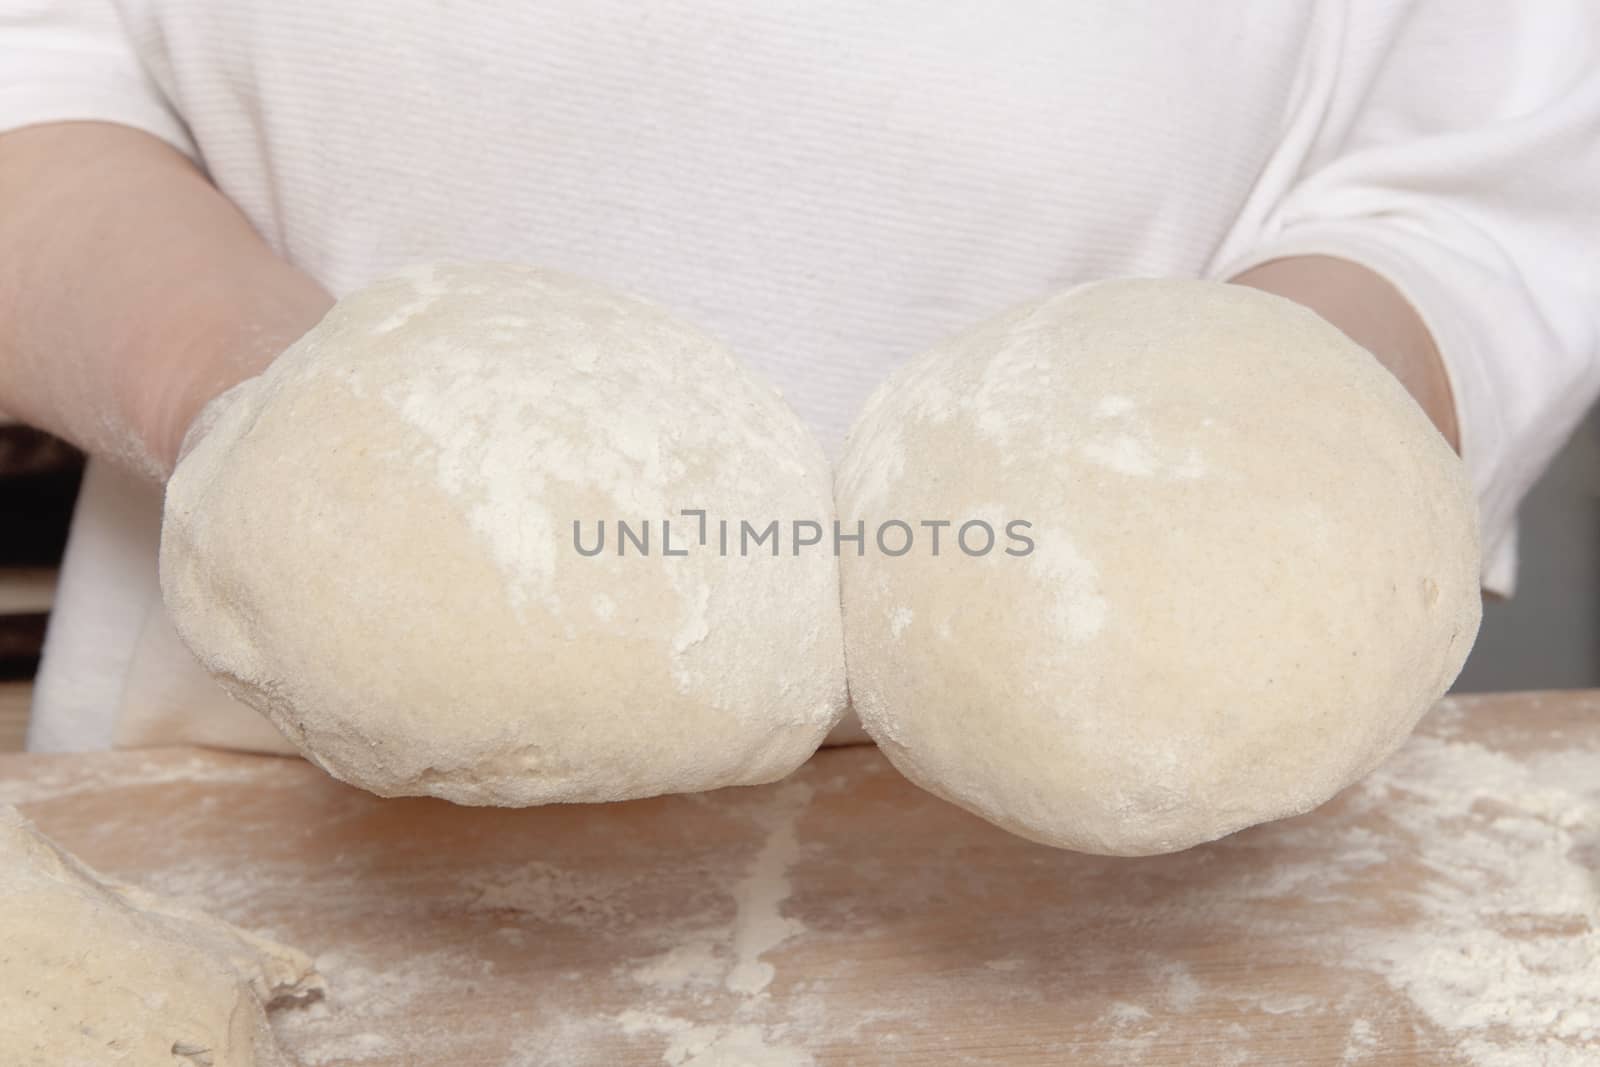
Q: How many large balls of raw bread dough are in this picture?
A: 2